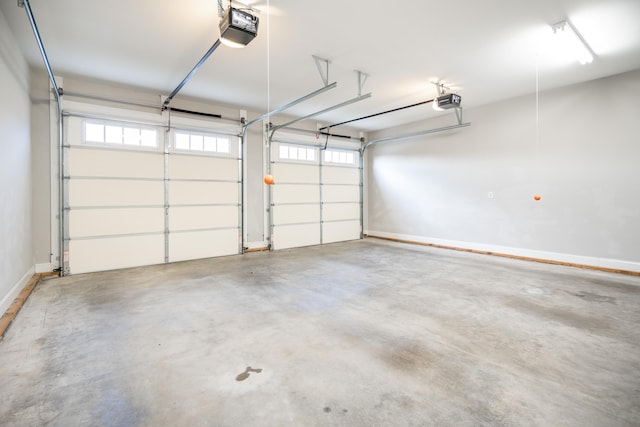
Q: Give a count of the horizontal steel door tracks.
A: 4